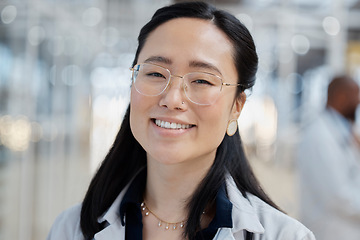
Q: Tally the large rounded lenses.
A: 2